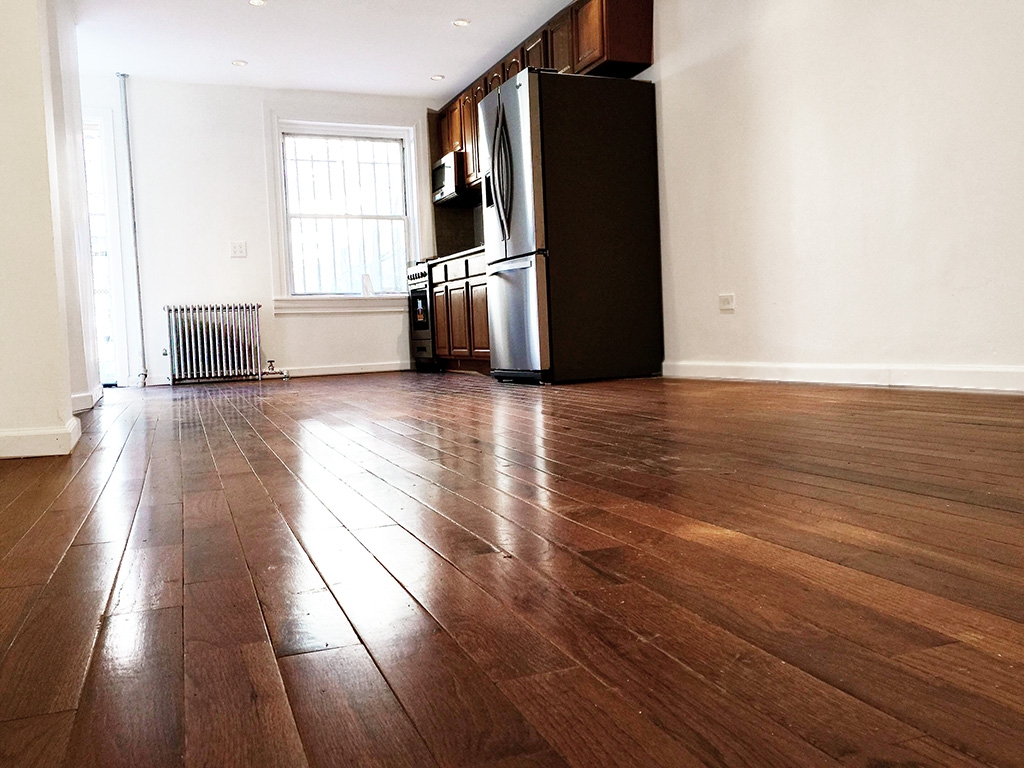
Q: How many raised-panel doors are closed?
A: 12